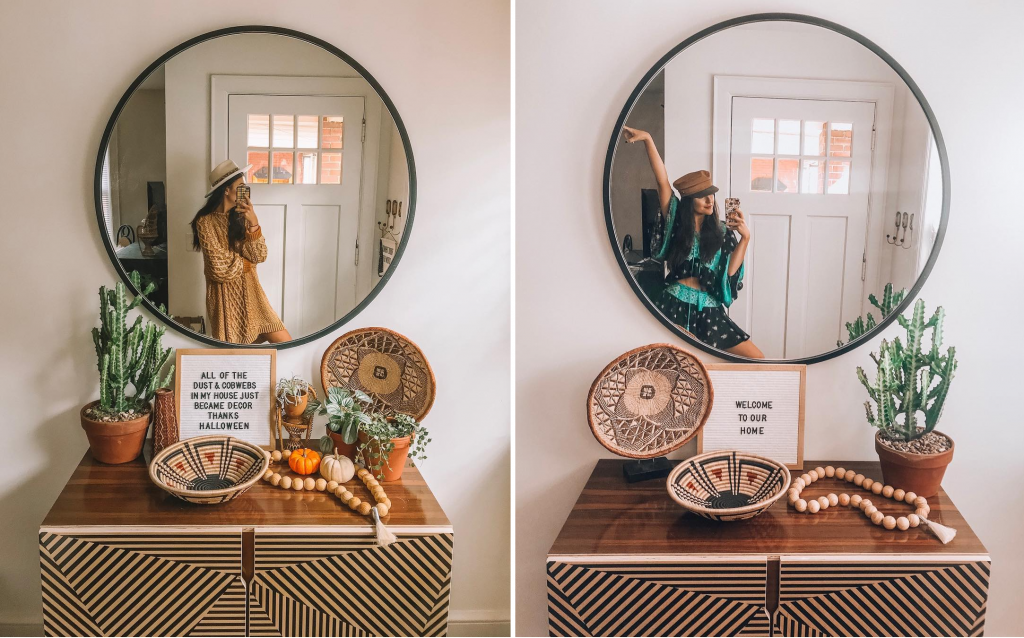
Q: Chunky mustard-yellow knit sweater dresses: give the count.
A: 1